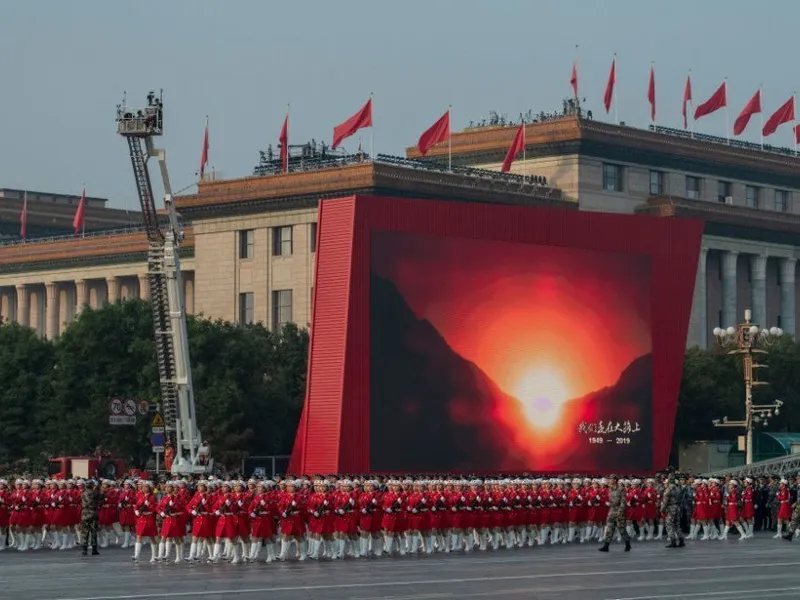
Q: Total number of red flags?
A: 15